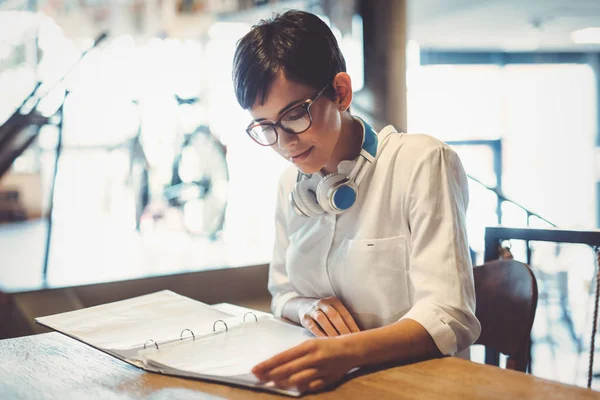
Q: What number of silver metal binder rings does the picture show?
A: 4